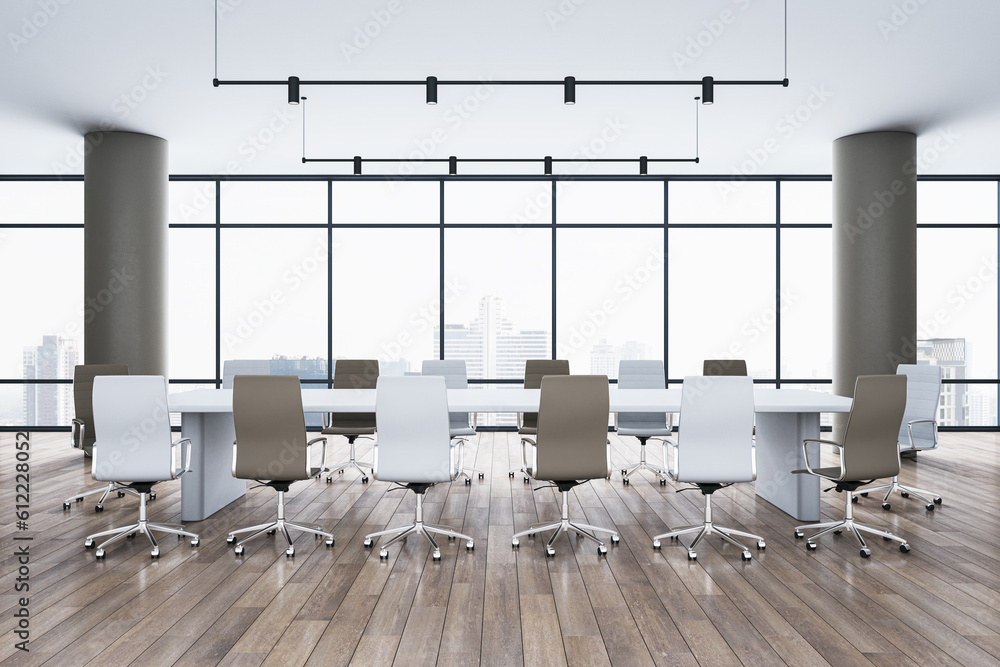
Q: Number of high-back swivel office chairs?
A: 14